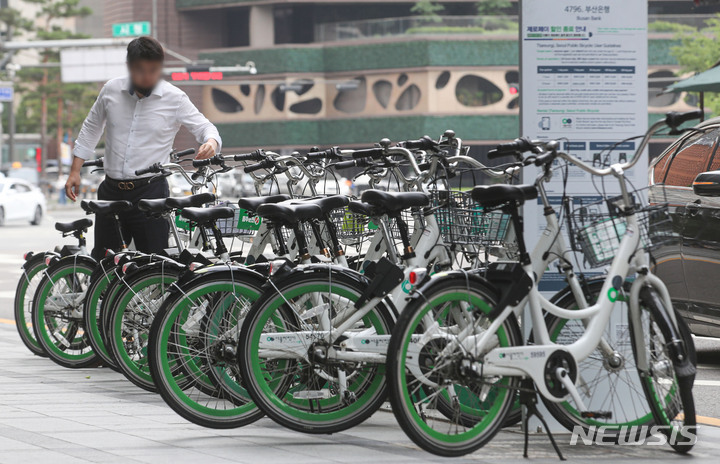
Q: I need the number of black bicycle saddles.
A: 13